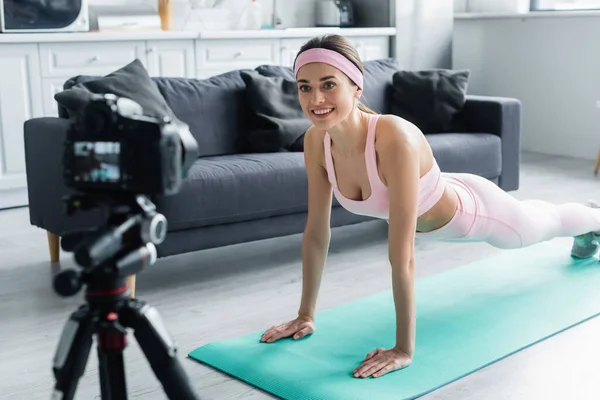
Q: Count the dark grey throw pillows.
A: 3